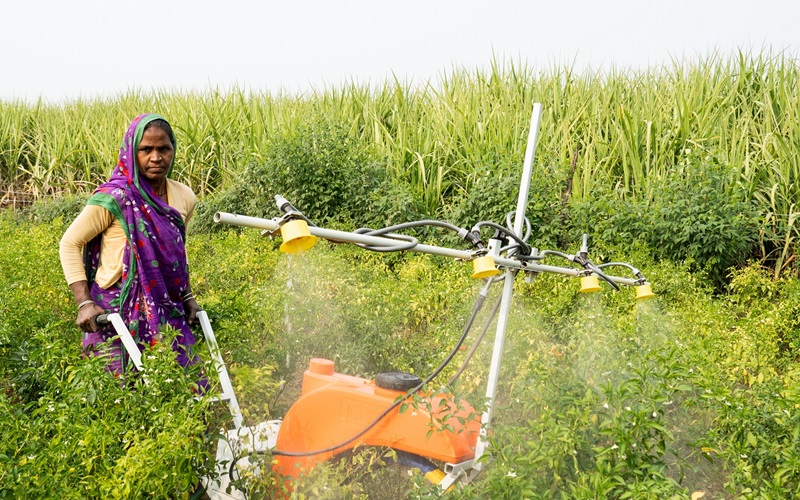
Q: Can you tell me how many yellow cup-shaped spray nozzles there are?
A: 4